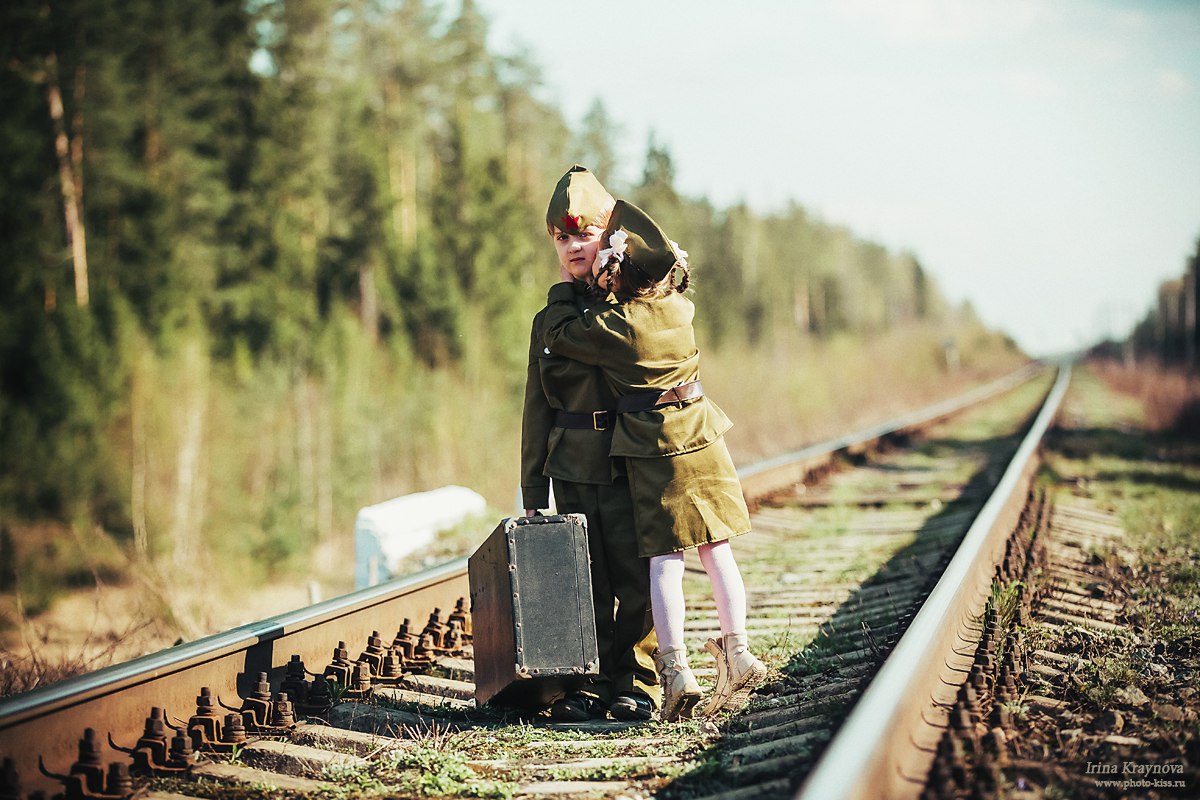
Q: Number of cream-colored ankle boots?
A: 2